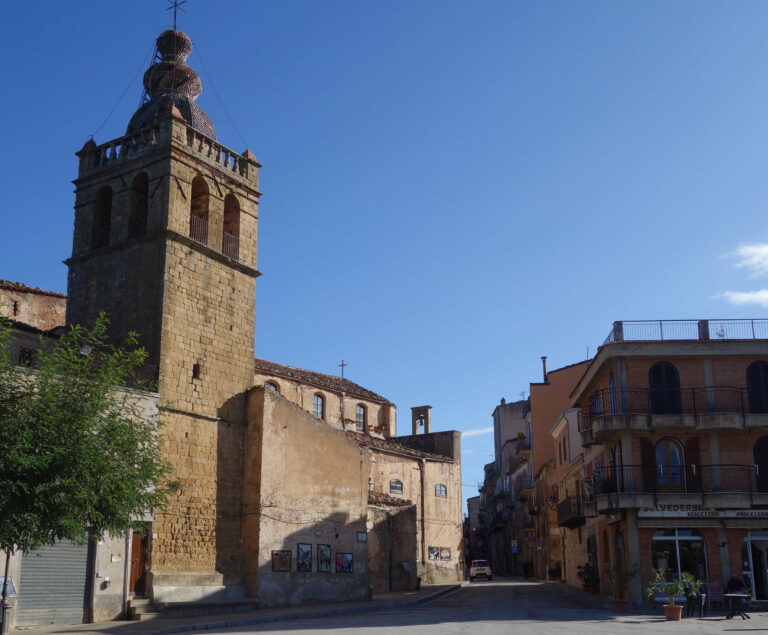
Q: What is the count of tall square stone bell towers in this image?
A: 1